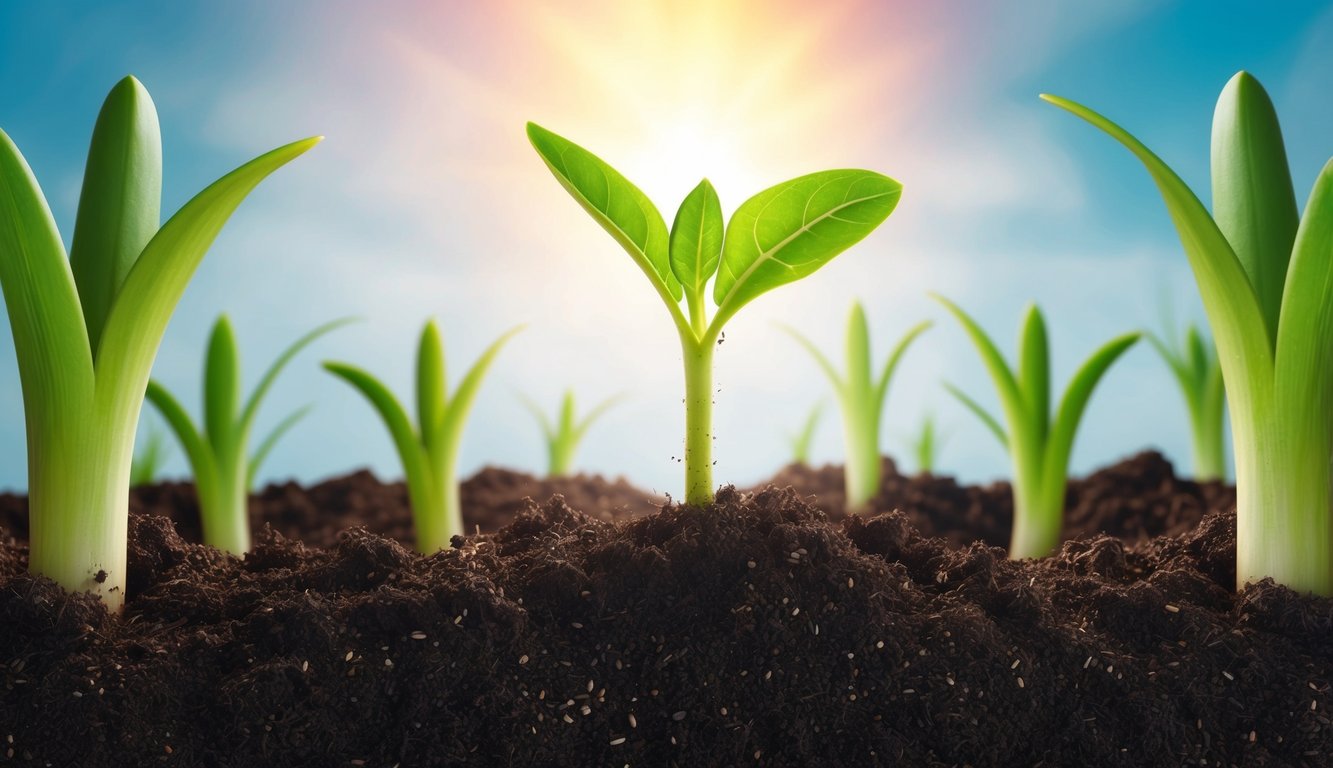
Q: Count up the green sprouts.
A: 12